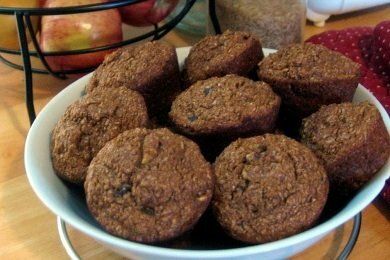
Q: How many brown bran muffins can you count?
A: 8